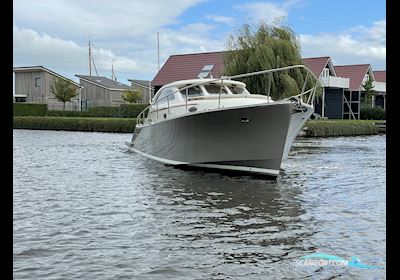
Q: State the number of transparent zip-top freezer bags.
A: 0